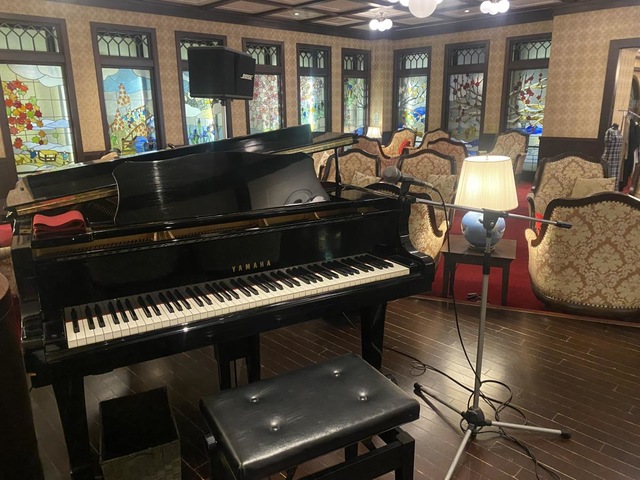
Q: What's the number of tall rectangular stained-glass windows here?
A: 9